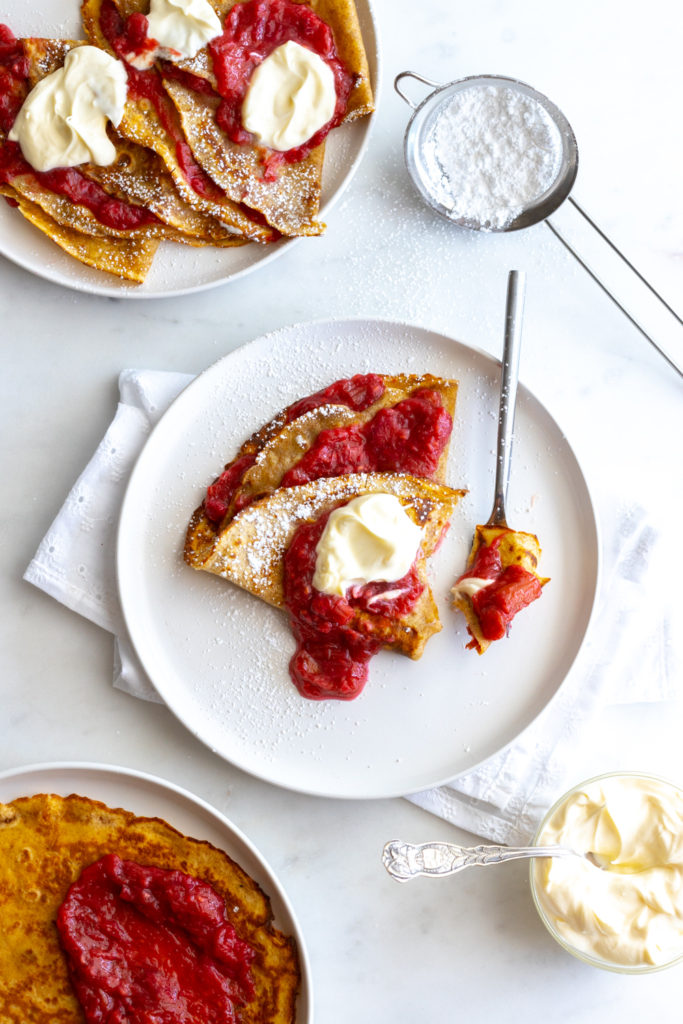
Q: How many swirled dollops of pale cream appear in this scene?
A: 4